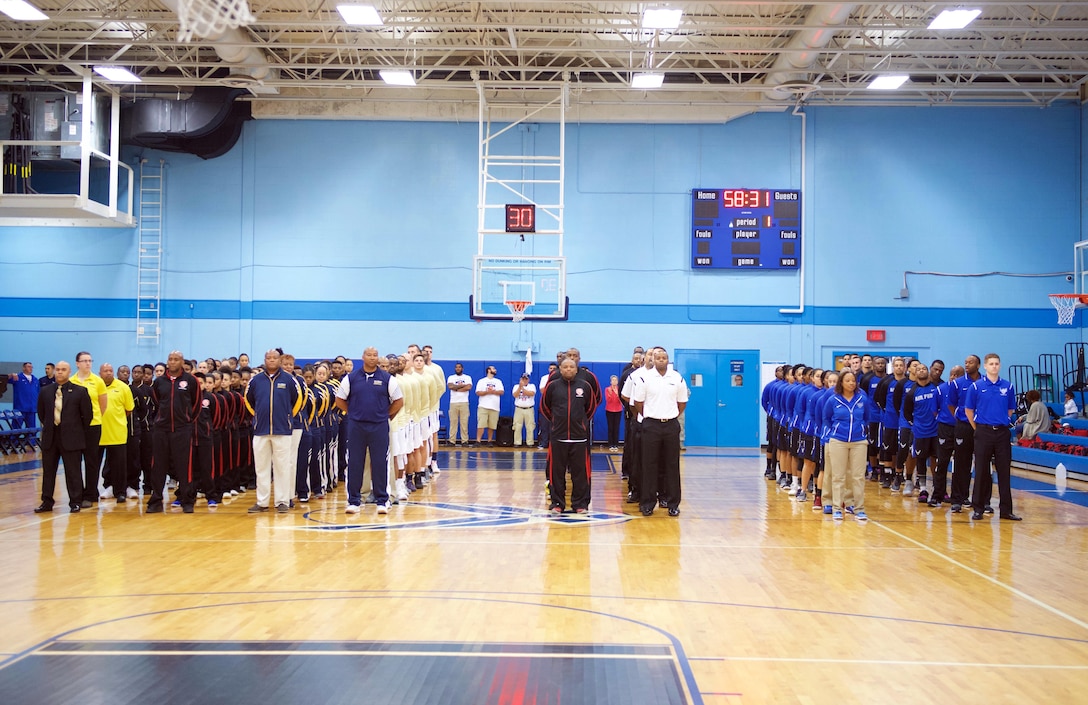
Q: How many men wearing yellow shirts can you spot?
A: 2